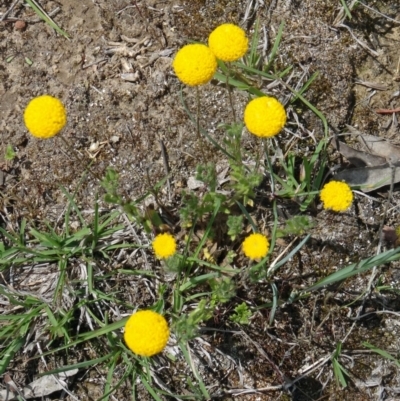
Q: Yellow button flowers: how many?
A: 8